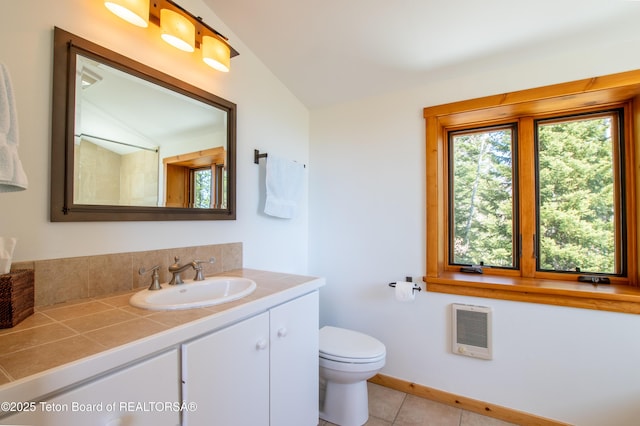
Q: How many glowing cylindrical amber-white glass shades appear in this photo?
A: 3